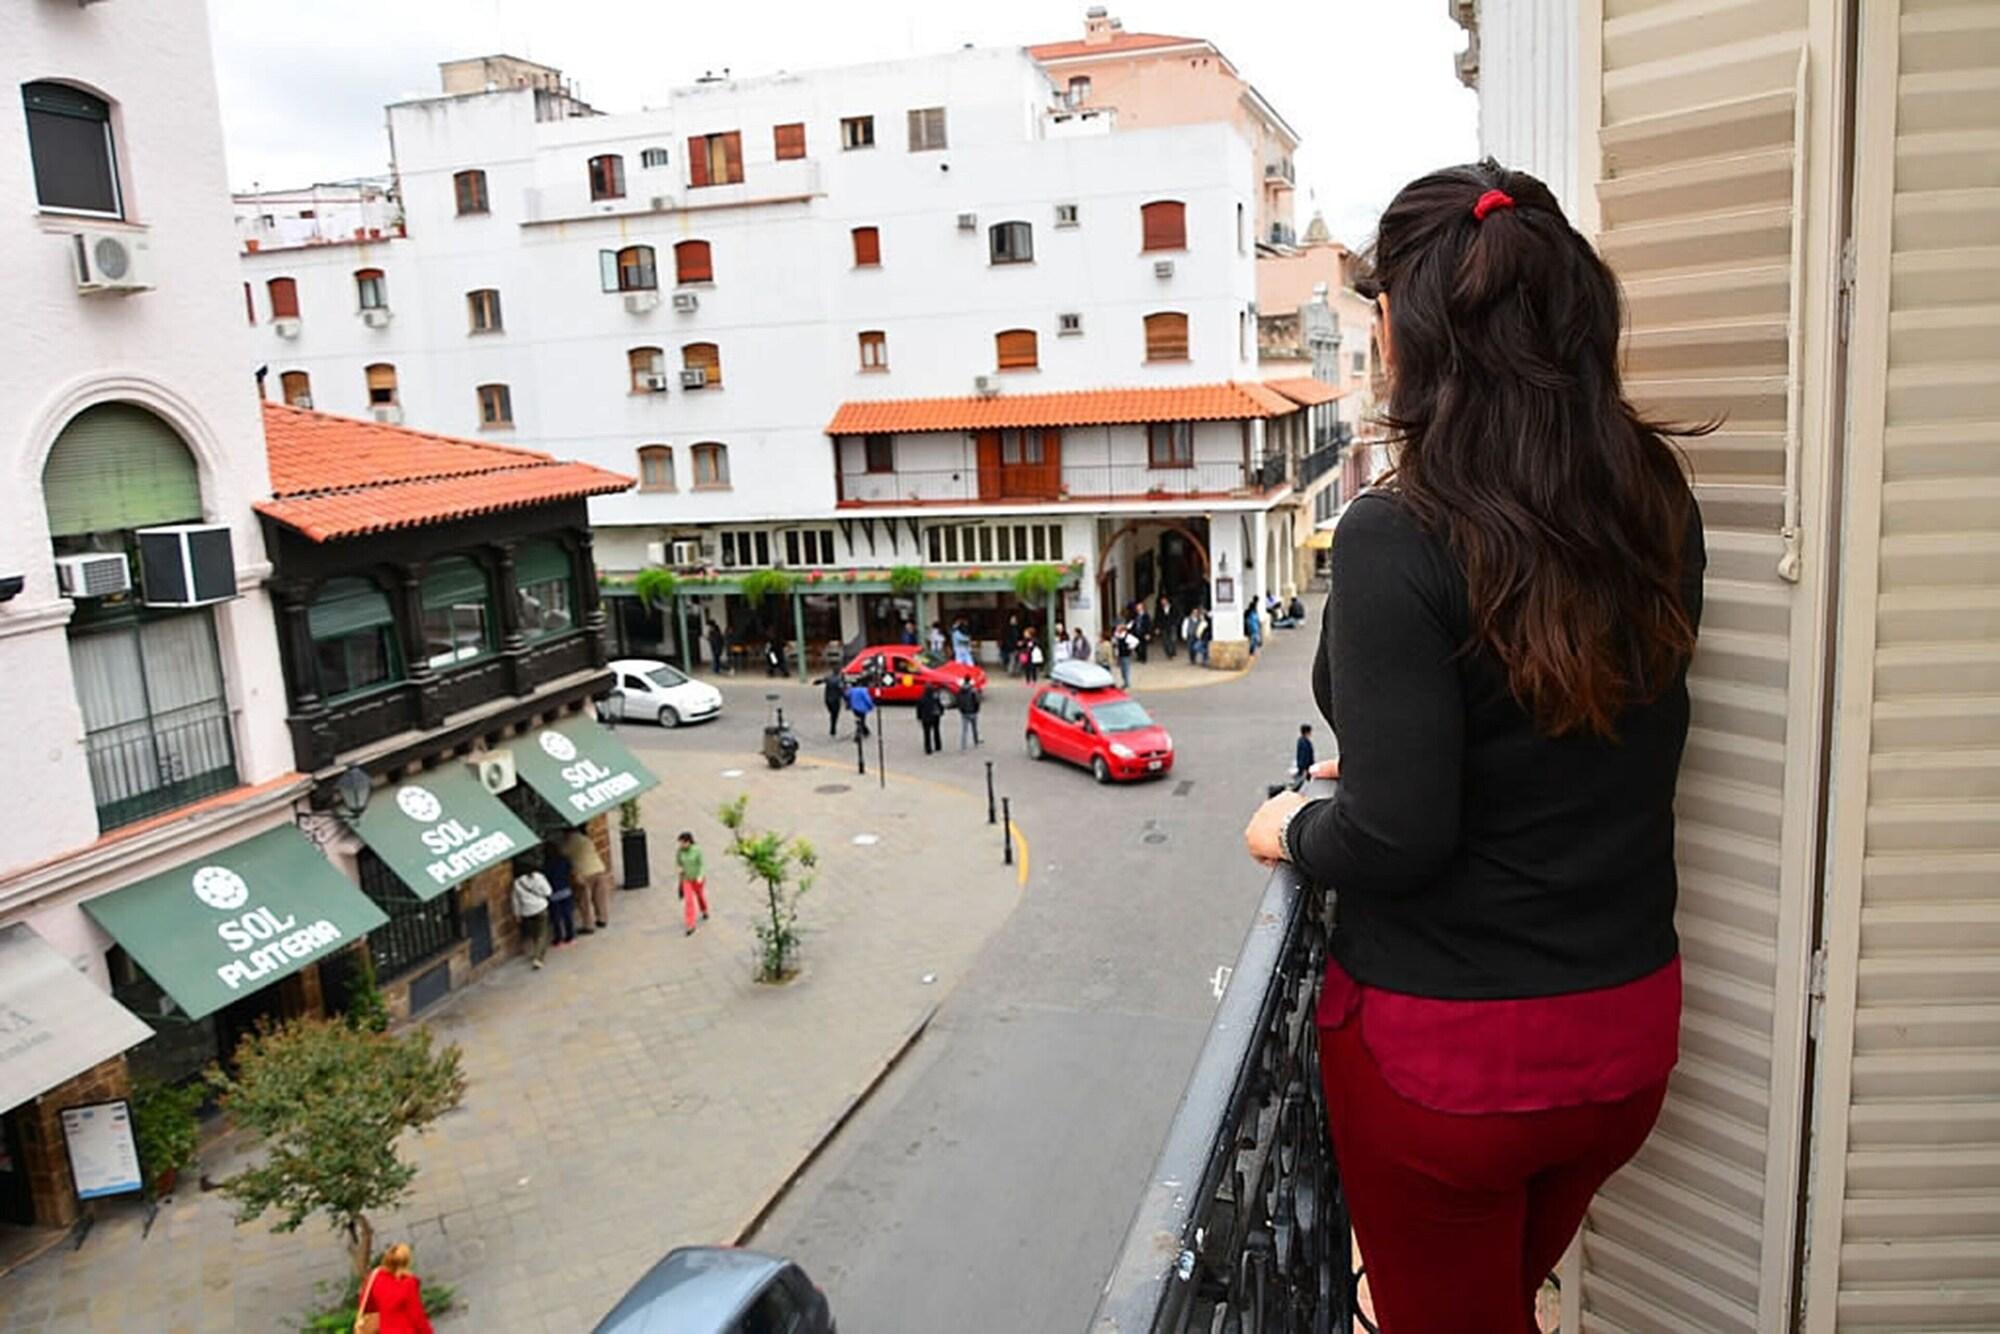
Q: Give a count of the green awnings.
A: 3